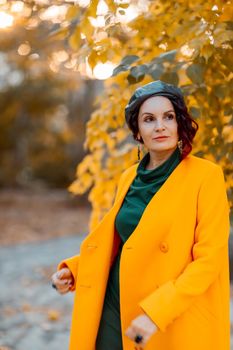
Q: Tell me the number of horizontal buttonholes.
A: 3